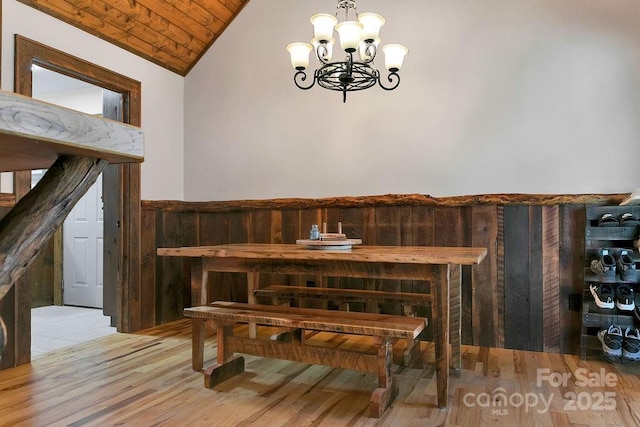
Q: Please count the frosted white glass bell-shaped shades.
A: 7